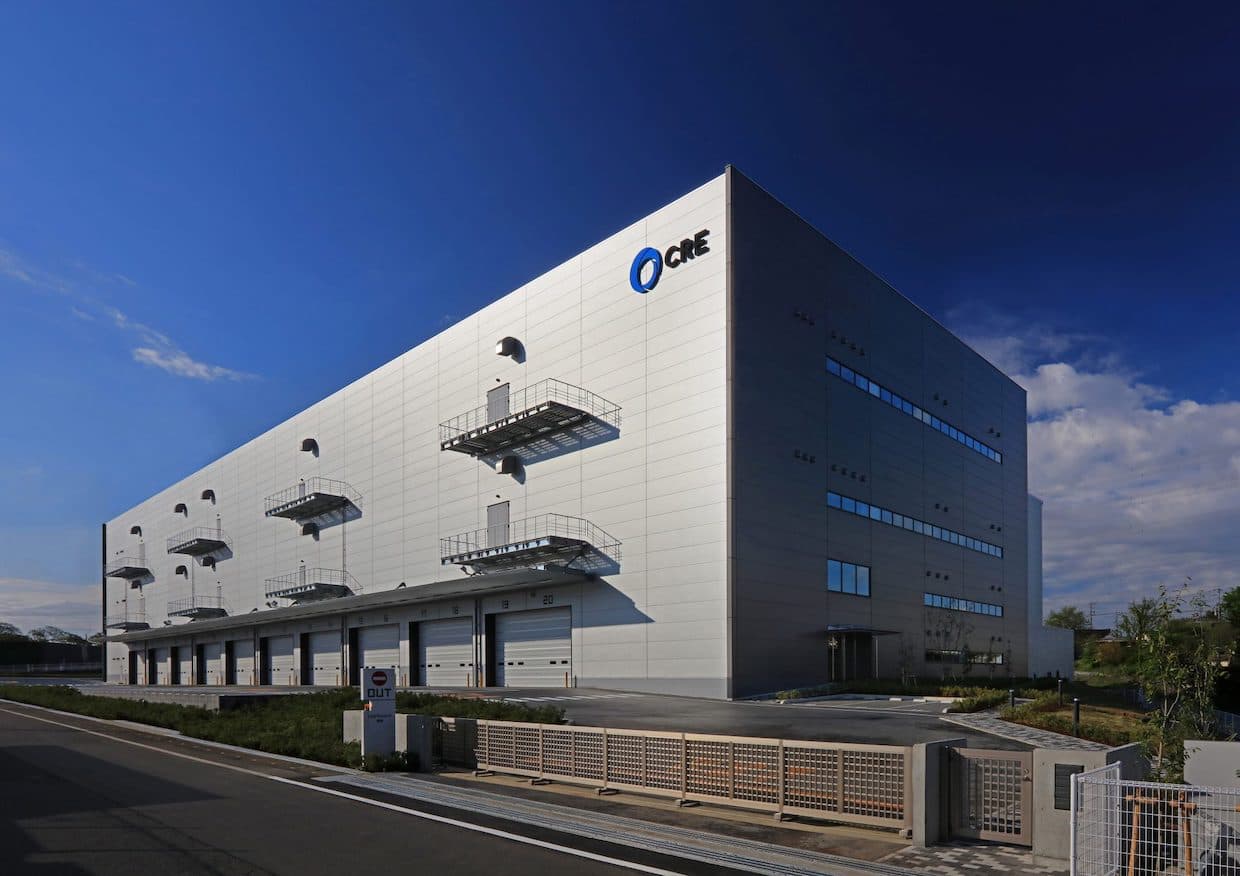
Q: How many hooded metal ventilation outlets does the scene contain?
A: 10